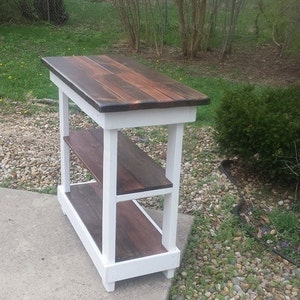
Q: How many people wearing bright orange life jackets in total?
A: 0